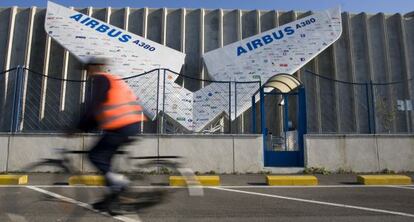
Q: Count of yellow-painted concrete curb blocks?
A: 5